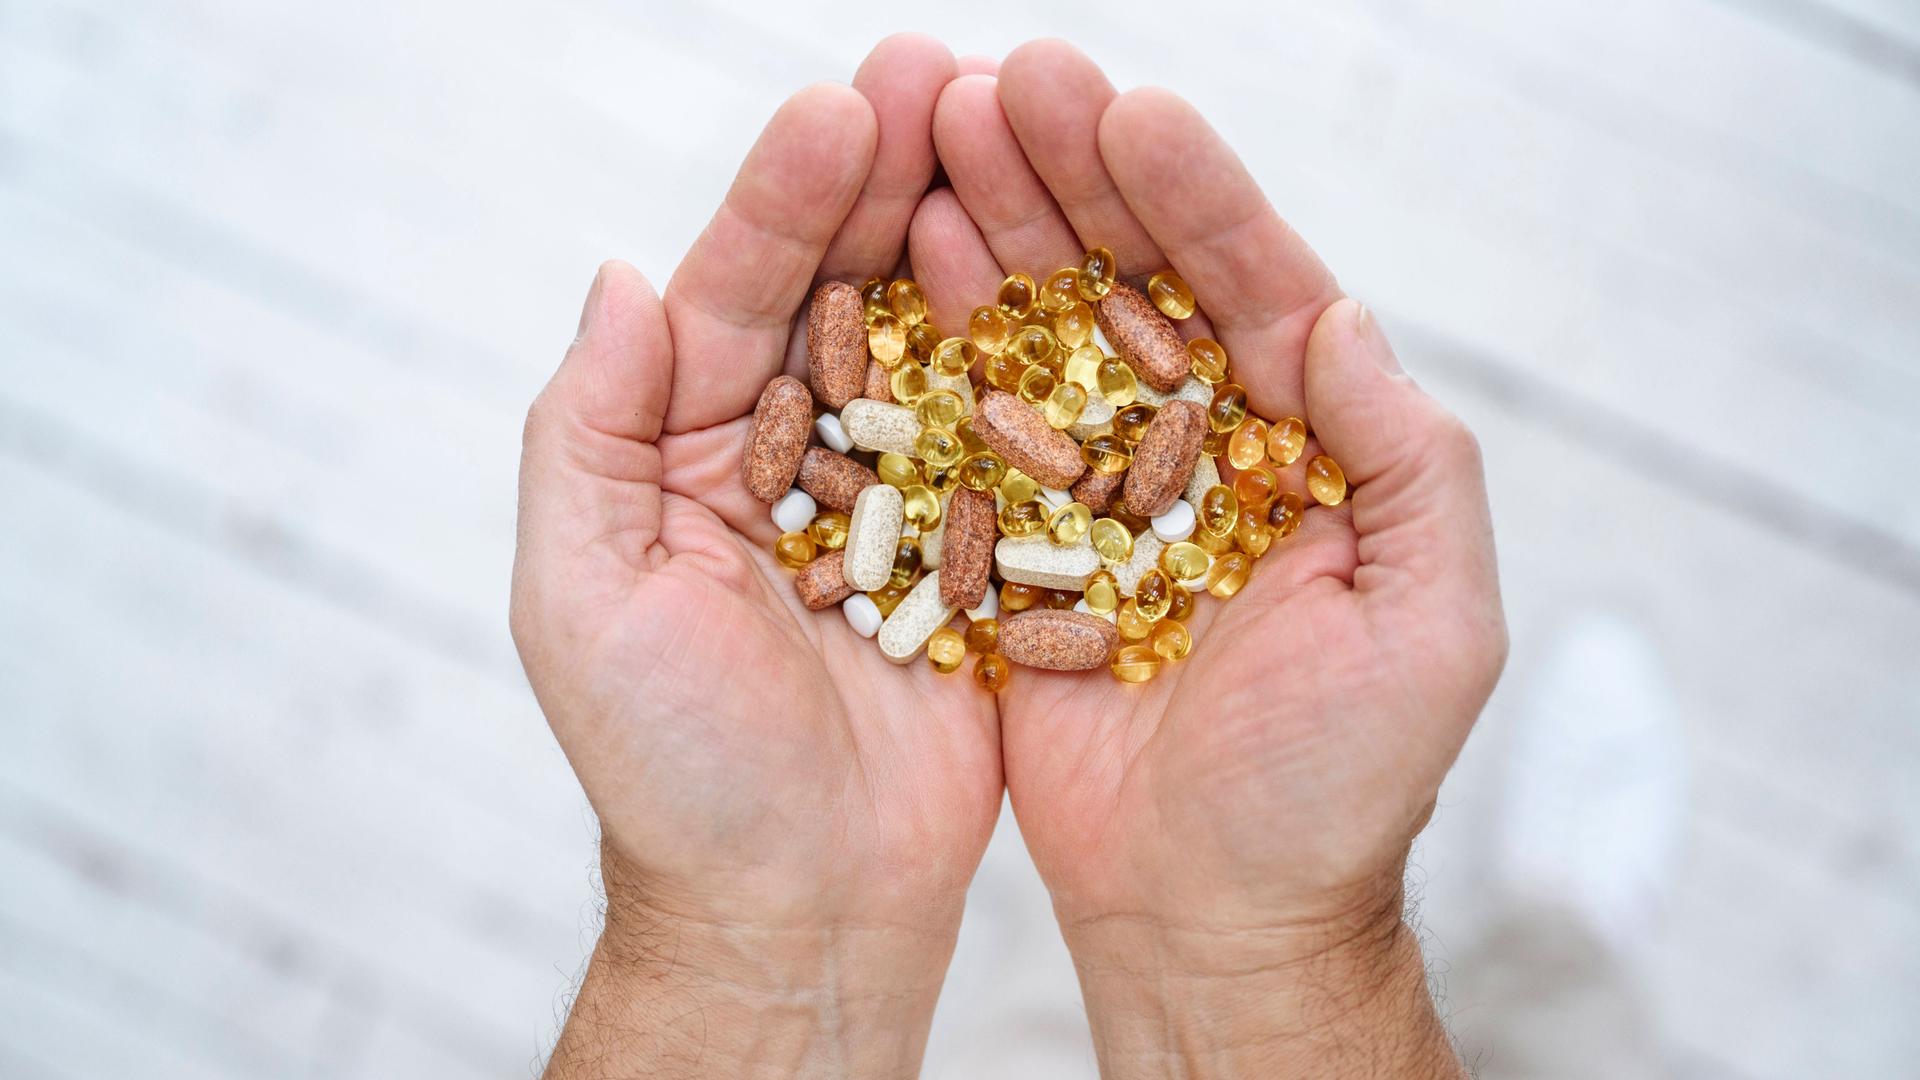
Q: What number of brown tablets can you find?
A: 11